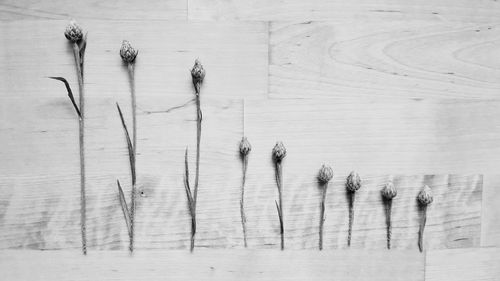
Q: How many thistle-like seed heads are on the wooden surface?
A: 9